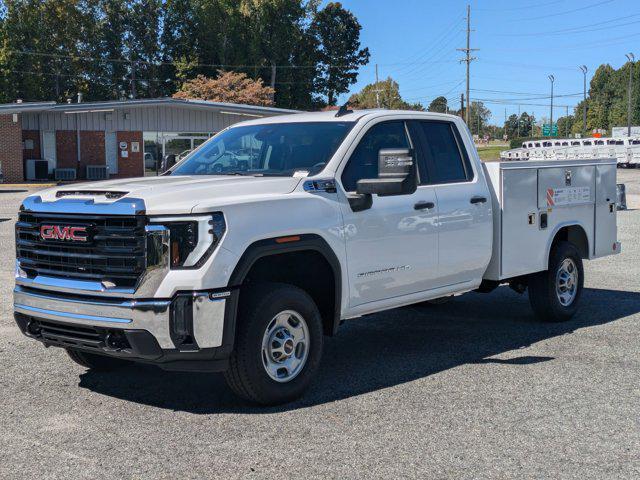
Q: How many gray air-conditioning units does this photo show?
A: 3